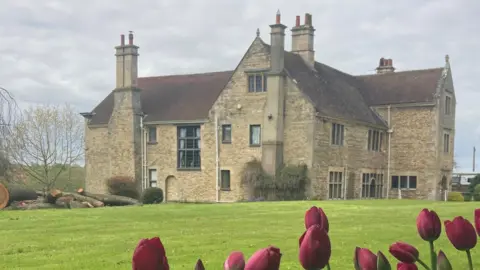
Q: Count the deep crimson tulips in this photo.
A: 11